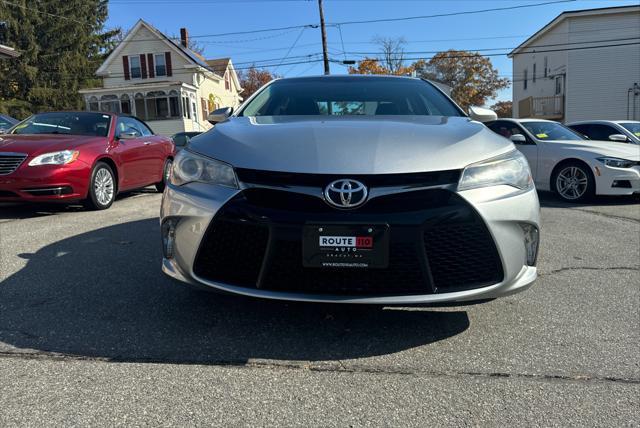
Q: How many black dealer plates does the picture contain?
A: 1